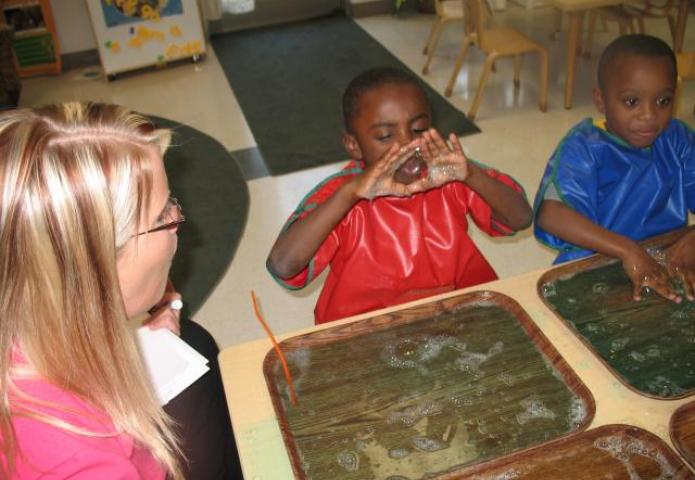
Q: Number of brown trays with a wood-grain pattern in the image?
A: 4